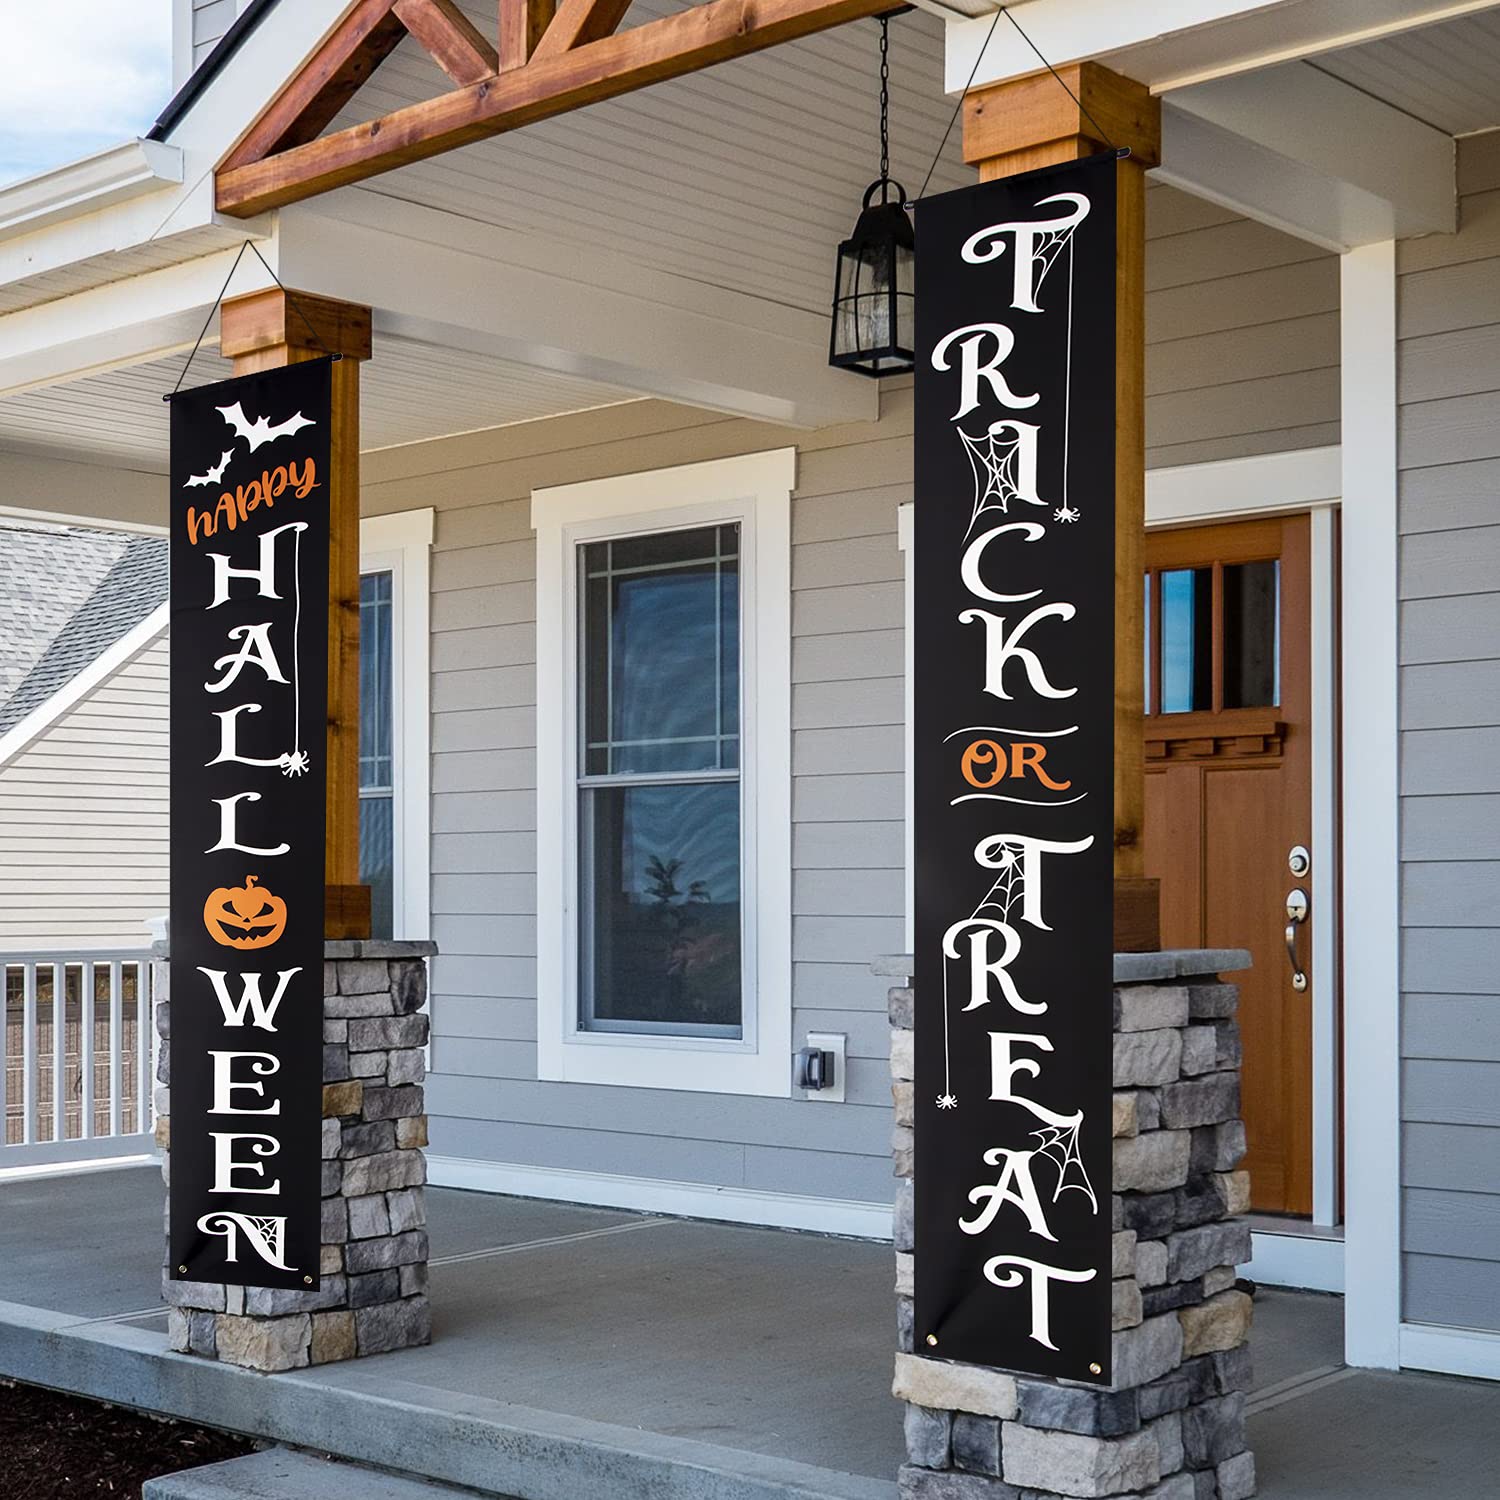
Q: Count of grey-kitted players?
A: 0